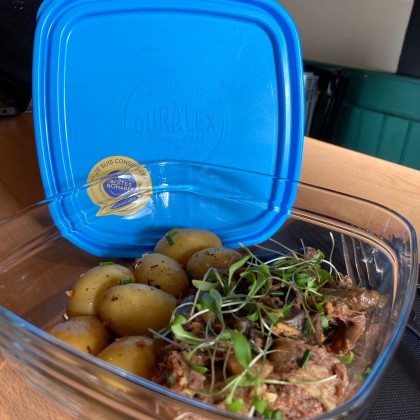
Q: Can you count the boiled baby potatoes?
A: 7